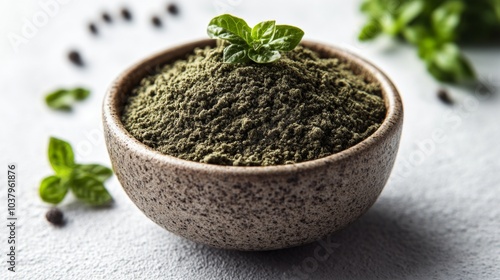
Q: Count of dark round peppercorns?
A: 8